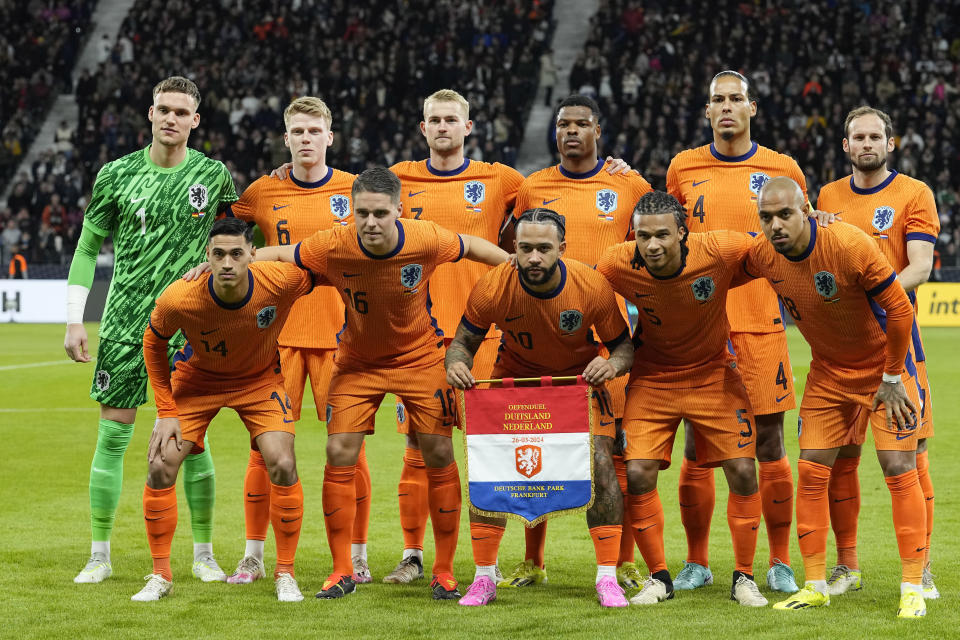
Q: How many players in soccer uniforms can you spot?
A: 11